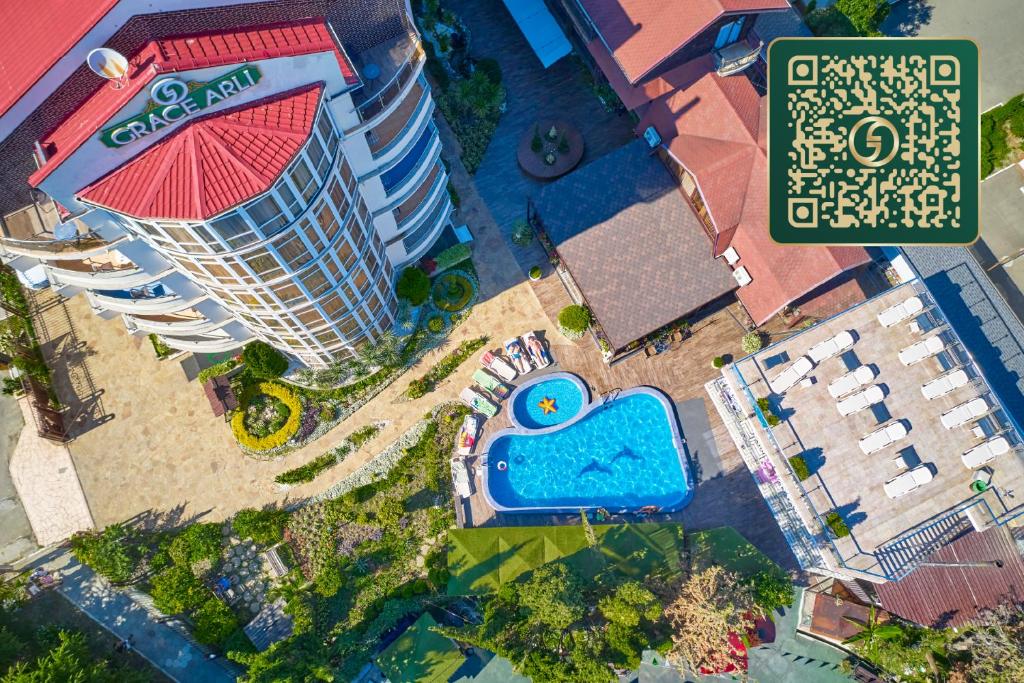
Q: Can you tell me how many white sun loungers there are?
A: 11